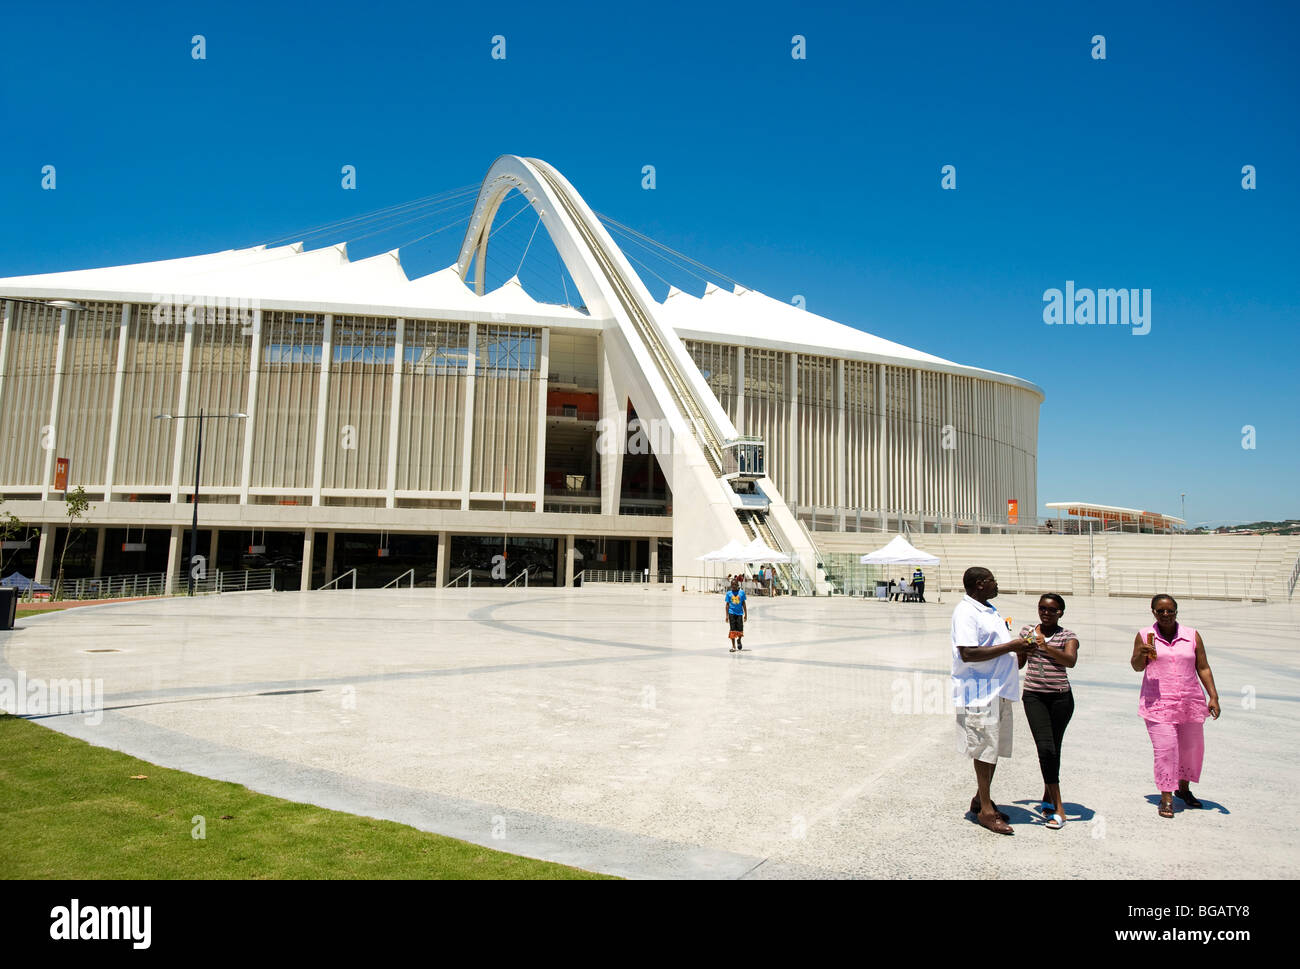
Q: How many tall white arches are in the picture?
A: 1